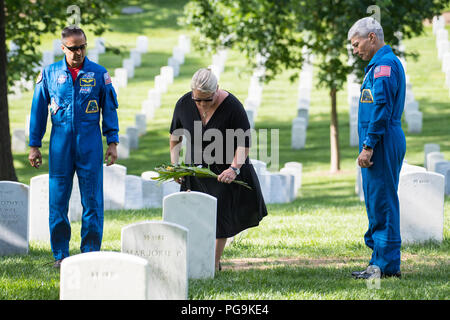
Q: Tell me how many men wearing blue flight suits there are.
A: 2